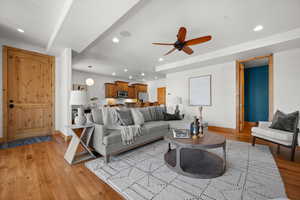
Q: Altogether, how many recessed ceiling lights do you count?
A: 9